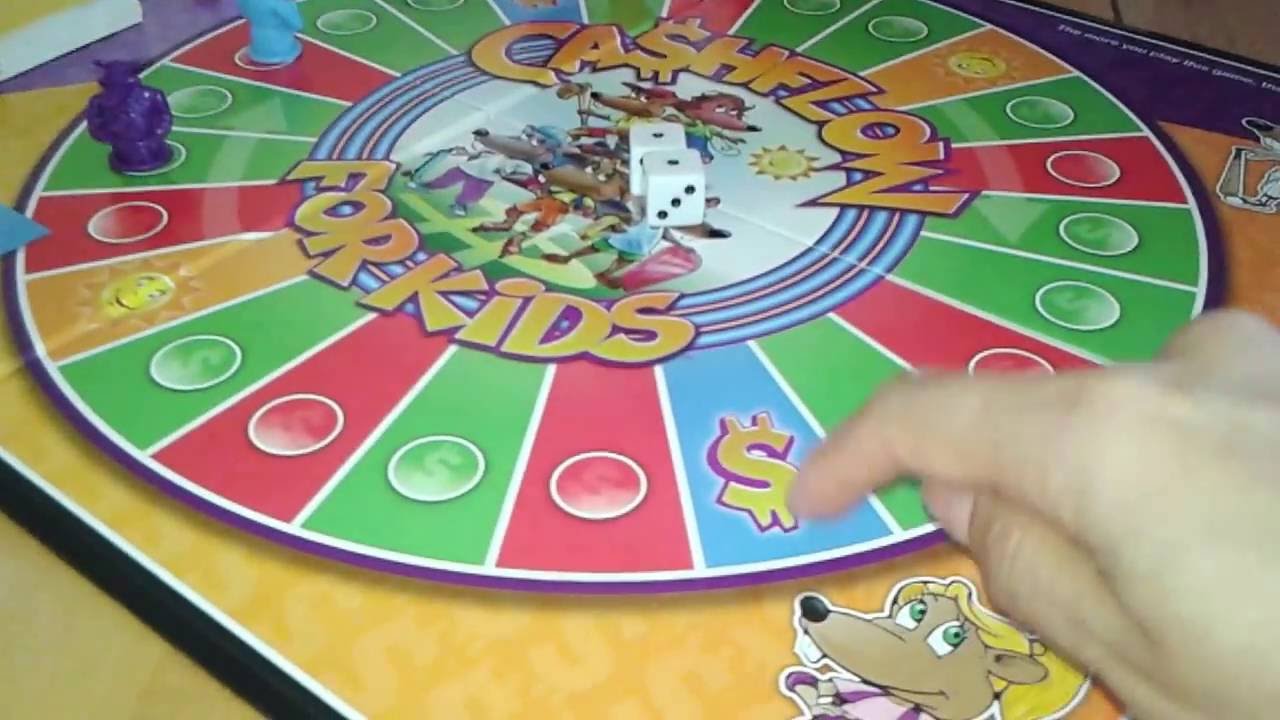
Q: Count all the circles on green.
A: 11